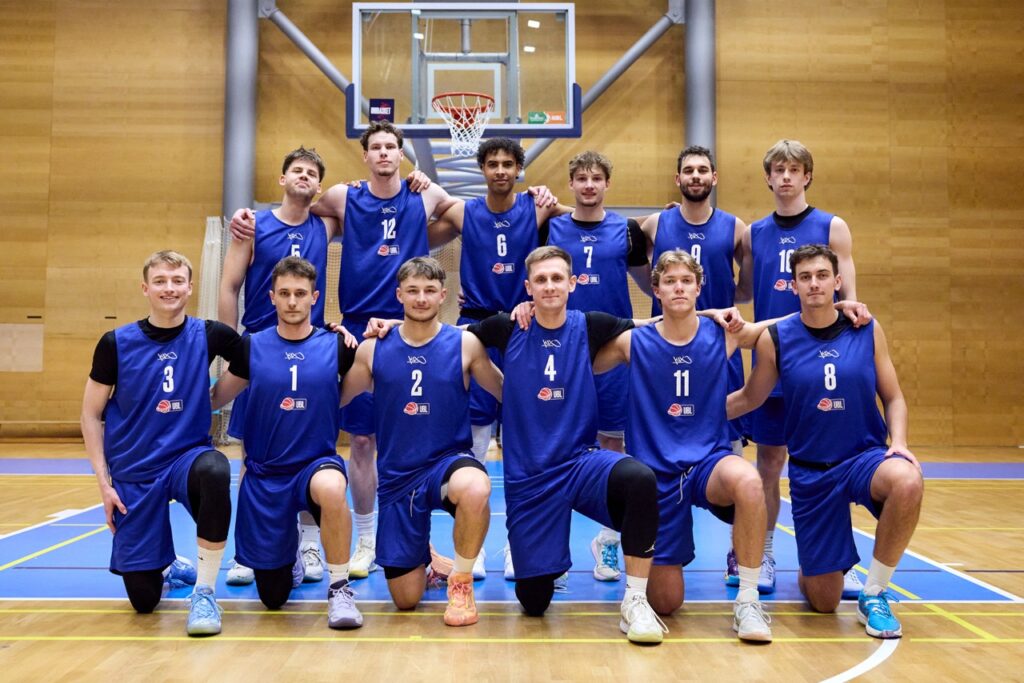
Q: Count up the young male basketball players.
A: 12